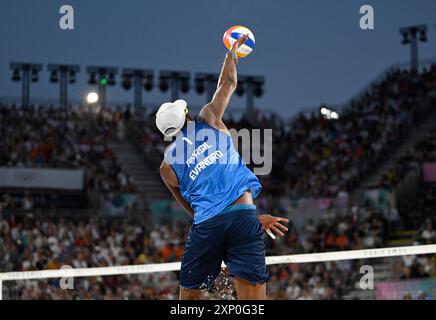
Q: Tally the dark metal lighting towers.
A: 8